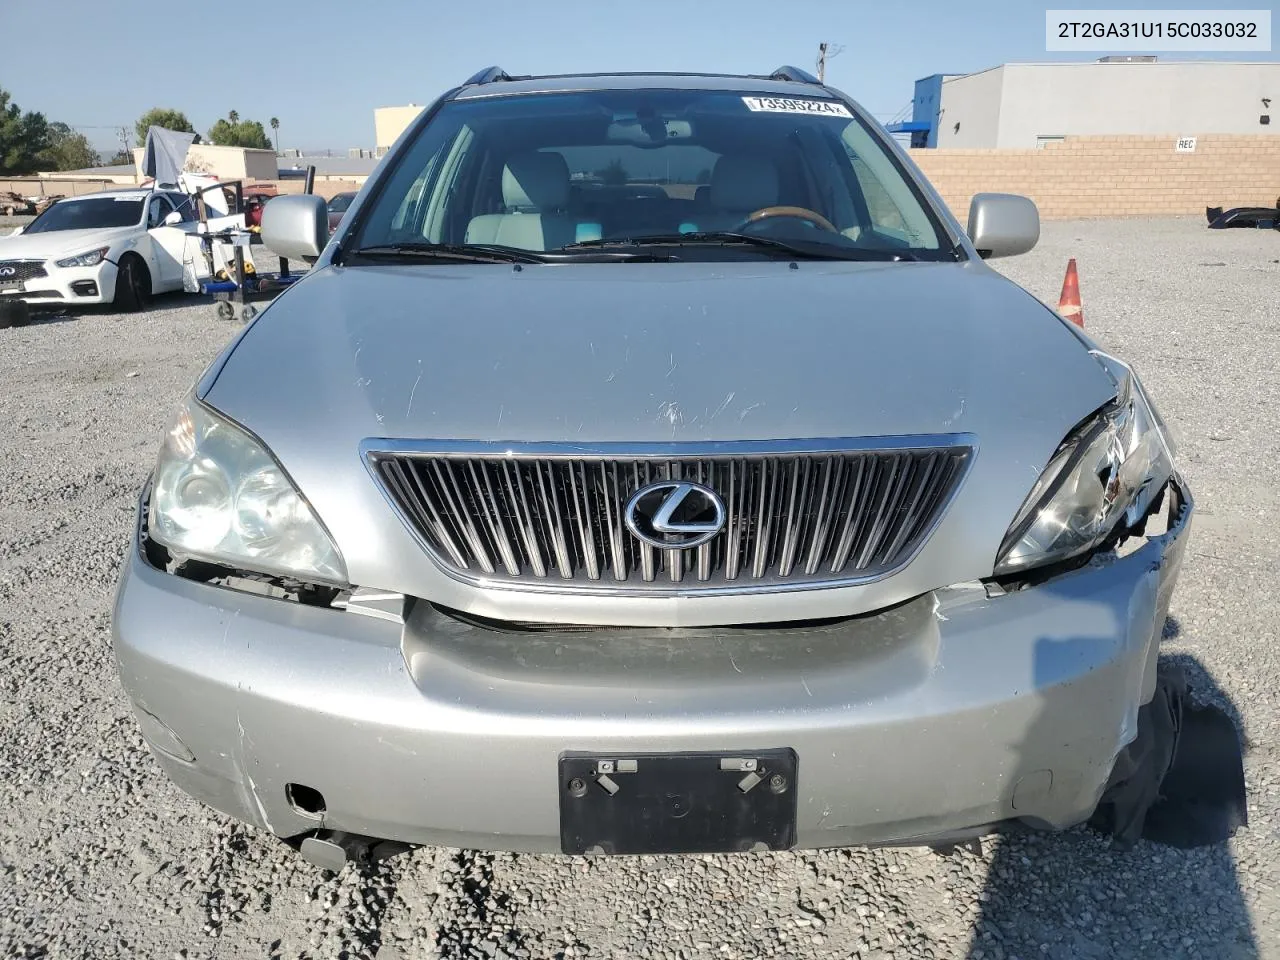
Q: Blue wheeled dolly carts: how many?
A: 1